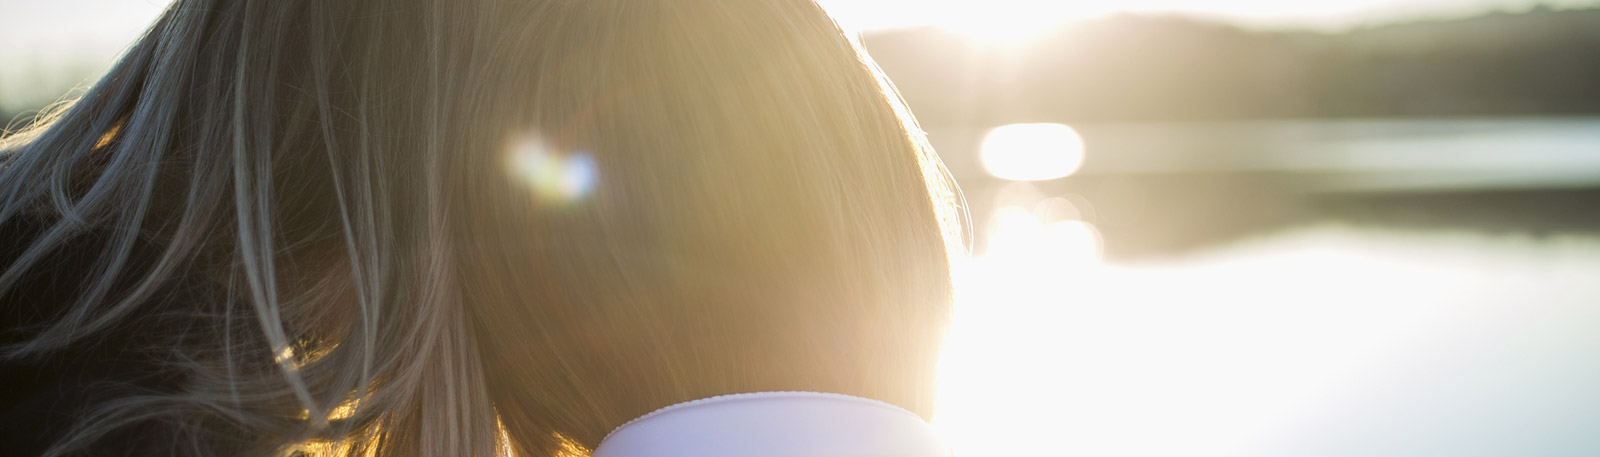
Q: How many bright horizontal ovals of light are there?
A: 1